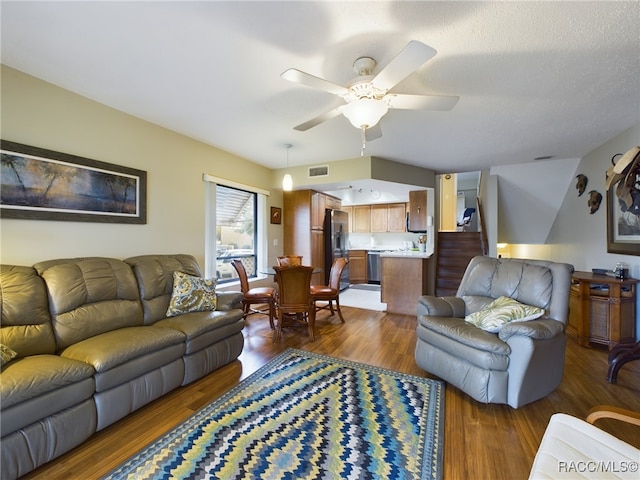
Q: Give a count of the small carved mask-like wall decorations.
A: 2